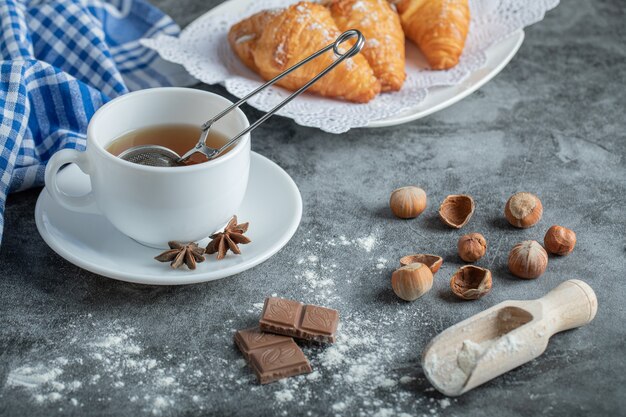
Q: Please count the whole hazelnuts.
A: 6